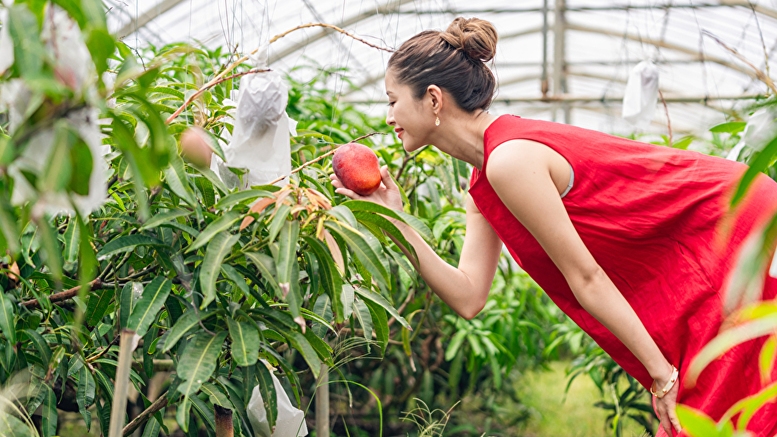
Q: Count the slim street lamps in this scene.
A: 0